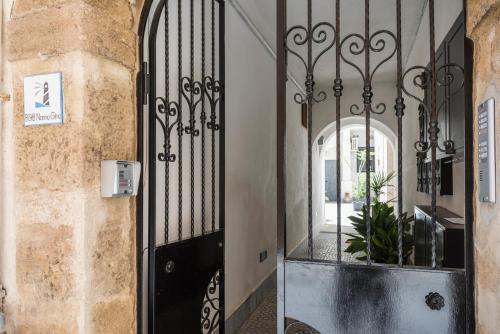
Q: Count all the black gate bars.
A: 10